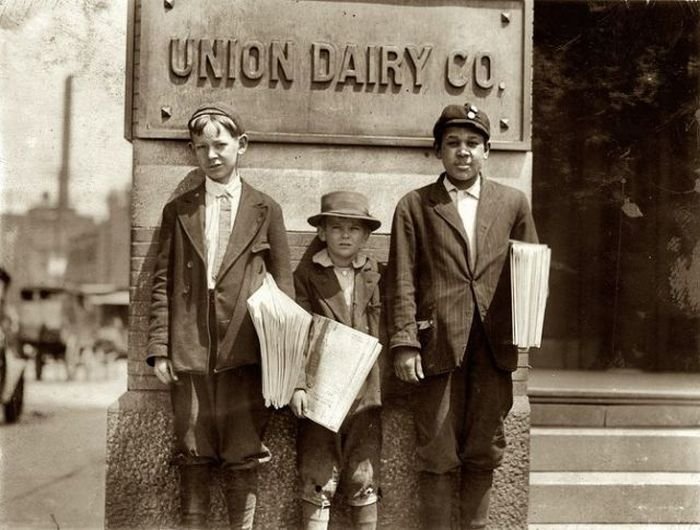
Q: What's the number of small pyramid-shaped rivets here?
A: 4